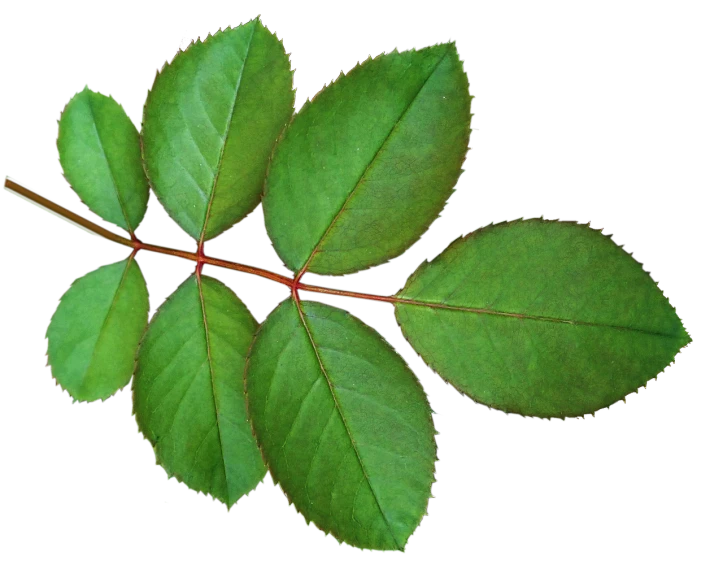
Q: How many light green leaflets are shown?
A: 2